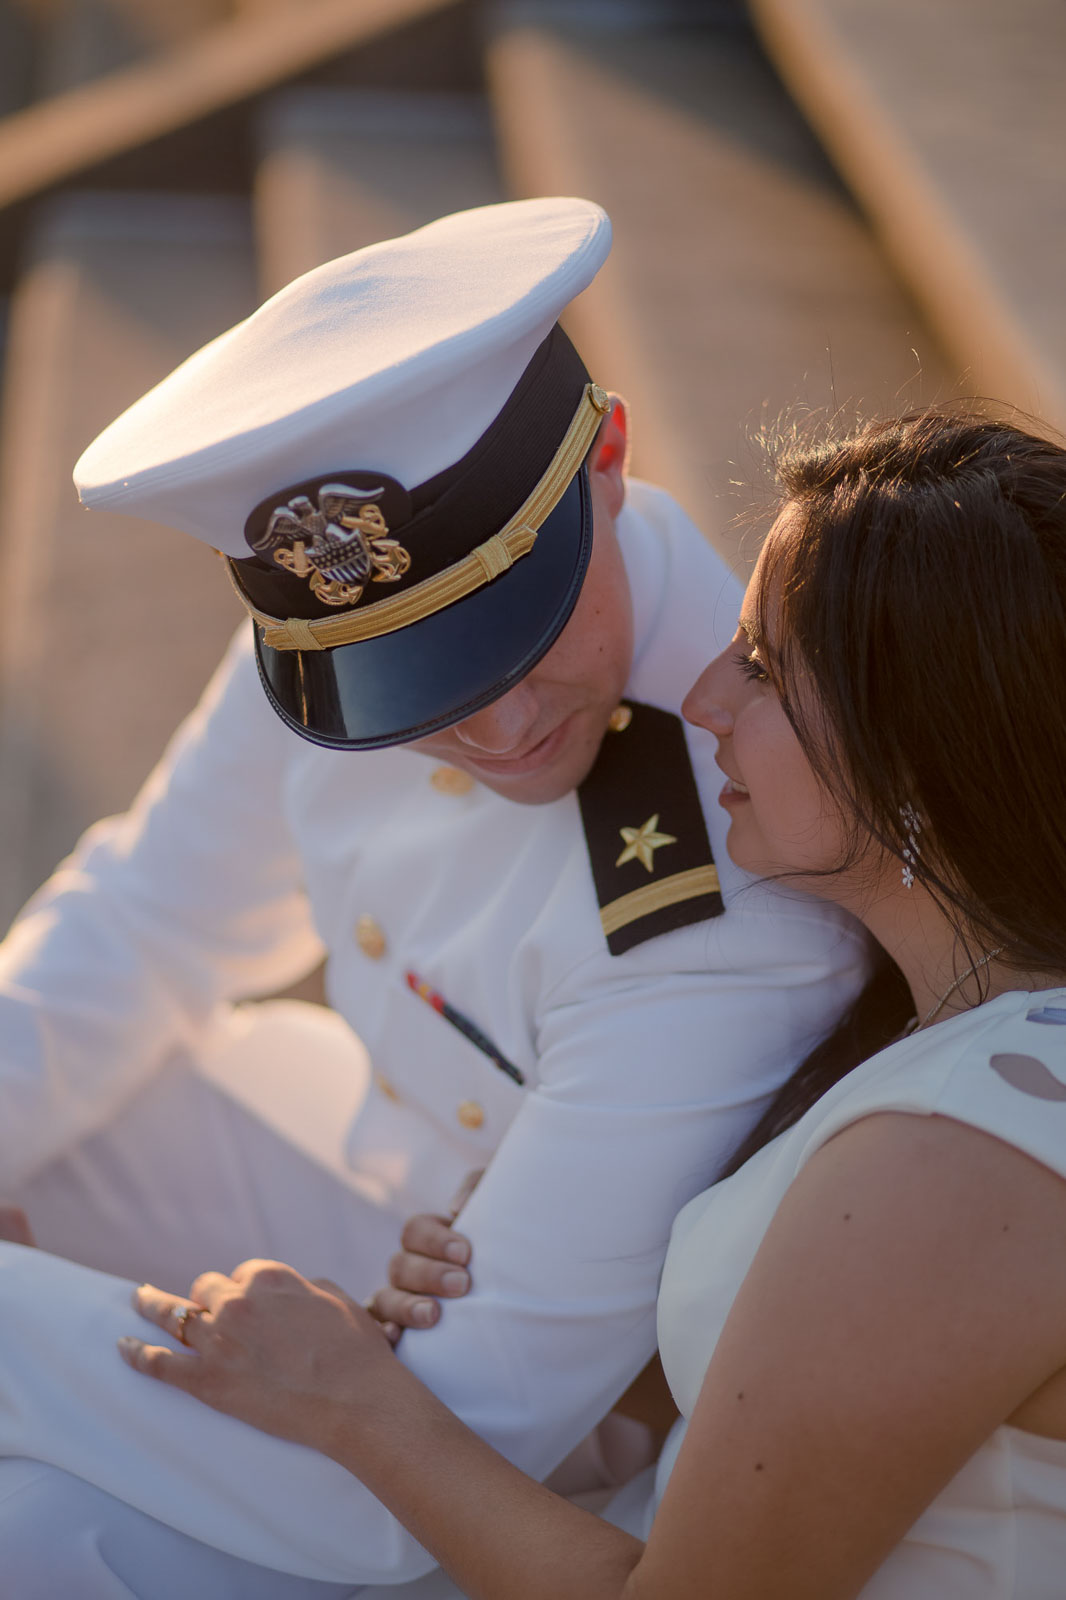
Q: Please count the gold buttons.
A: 6